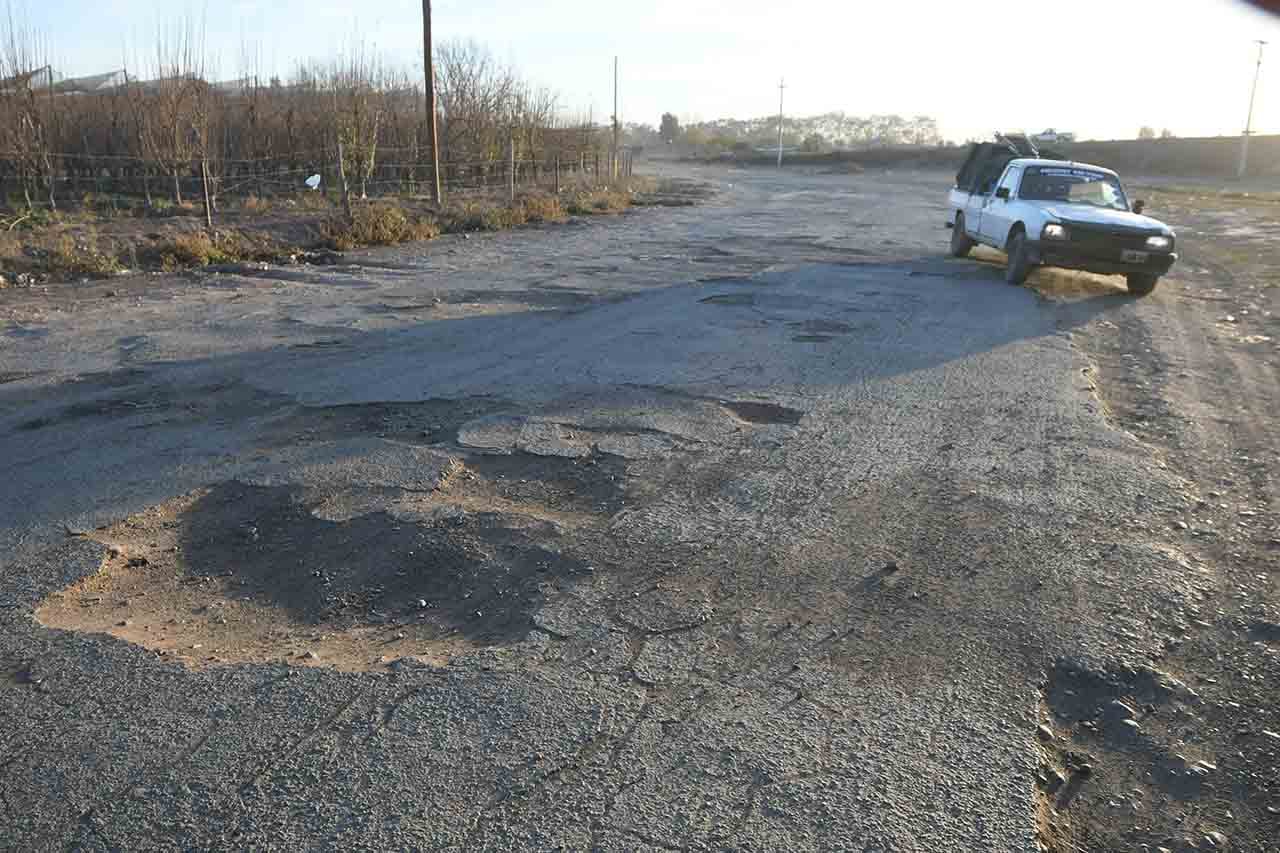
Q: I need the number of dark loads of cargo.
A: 1